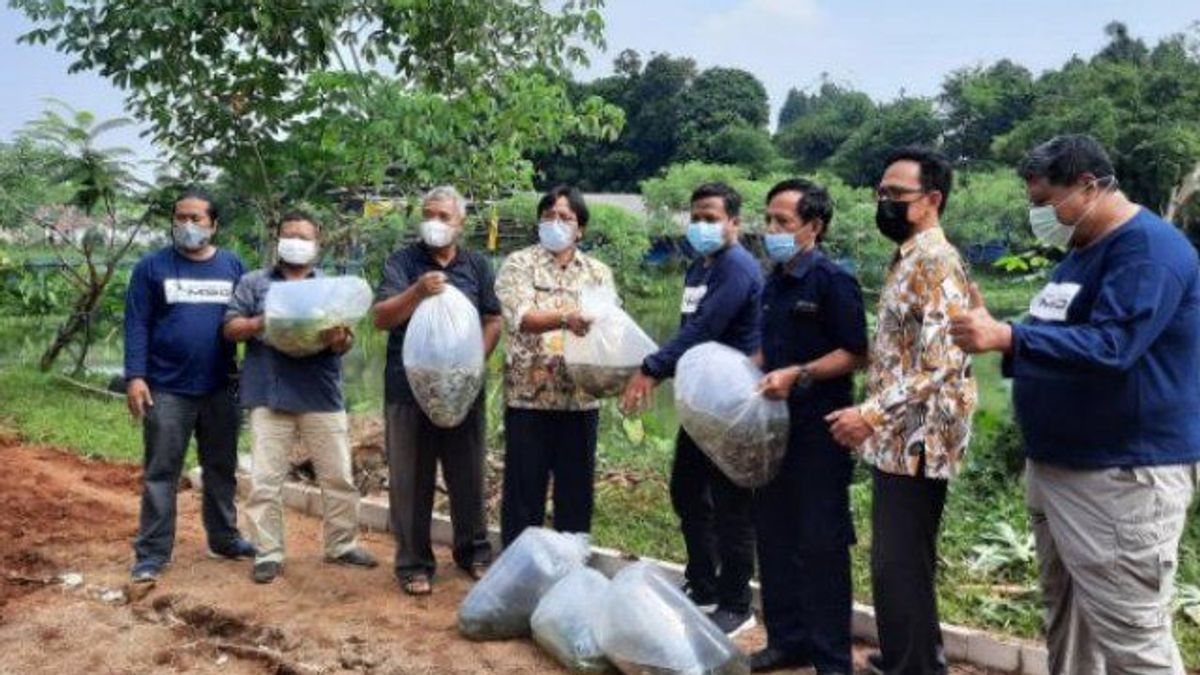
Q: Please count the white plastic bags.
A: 7